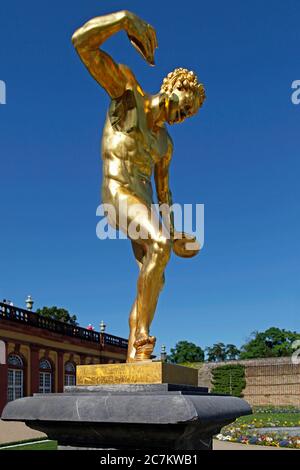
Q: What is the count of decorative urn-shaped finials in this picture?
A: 3